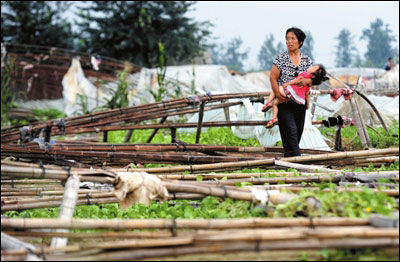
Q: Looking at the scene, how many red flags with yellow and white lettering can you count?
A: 0